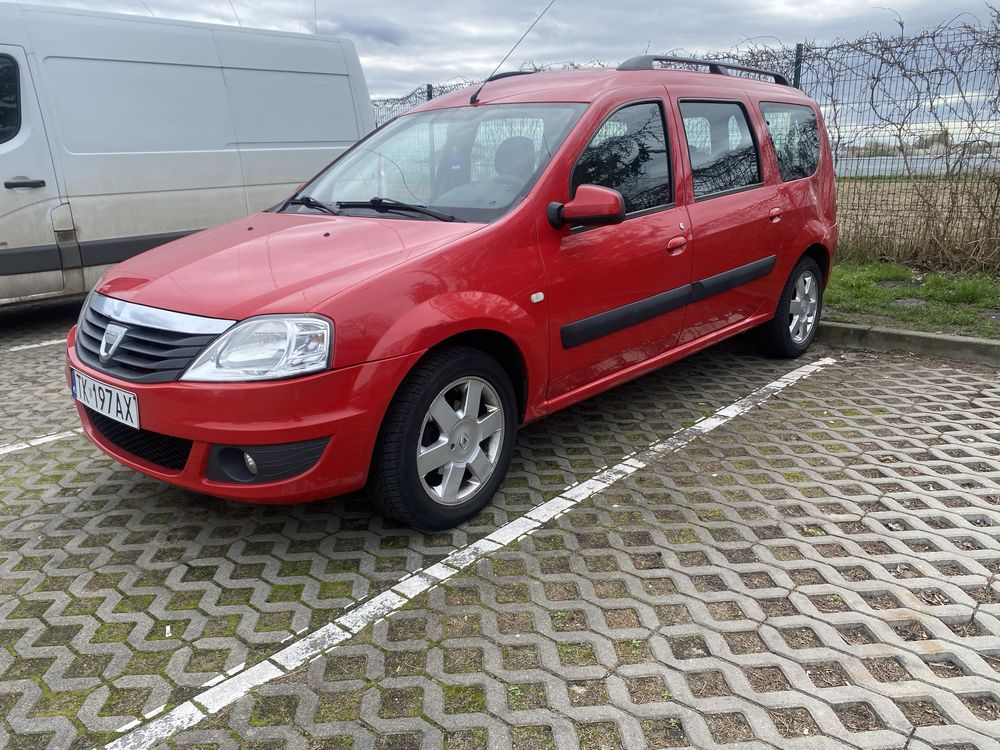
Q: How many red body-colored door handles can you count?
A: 2